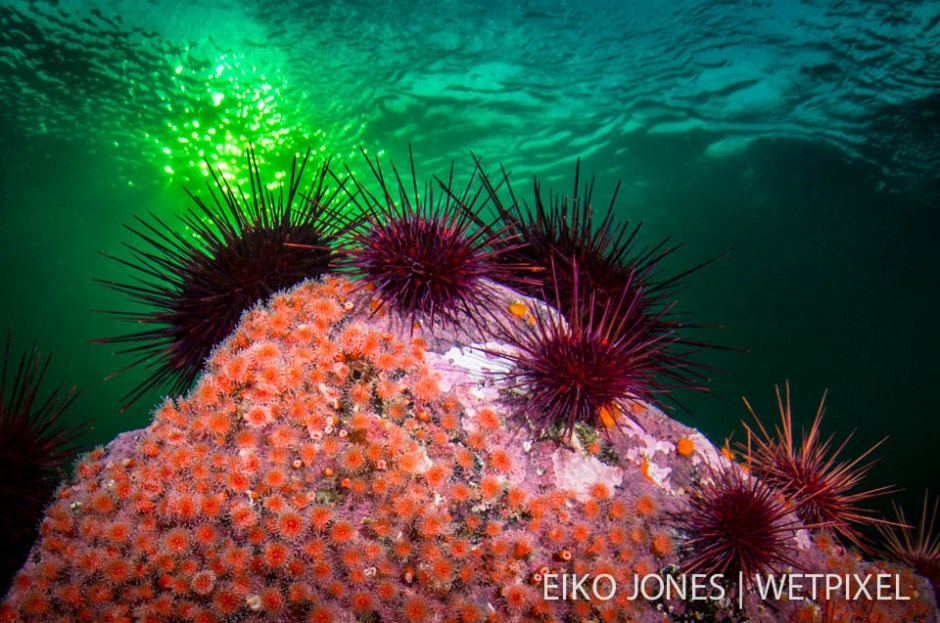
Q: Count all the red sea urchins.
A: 8